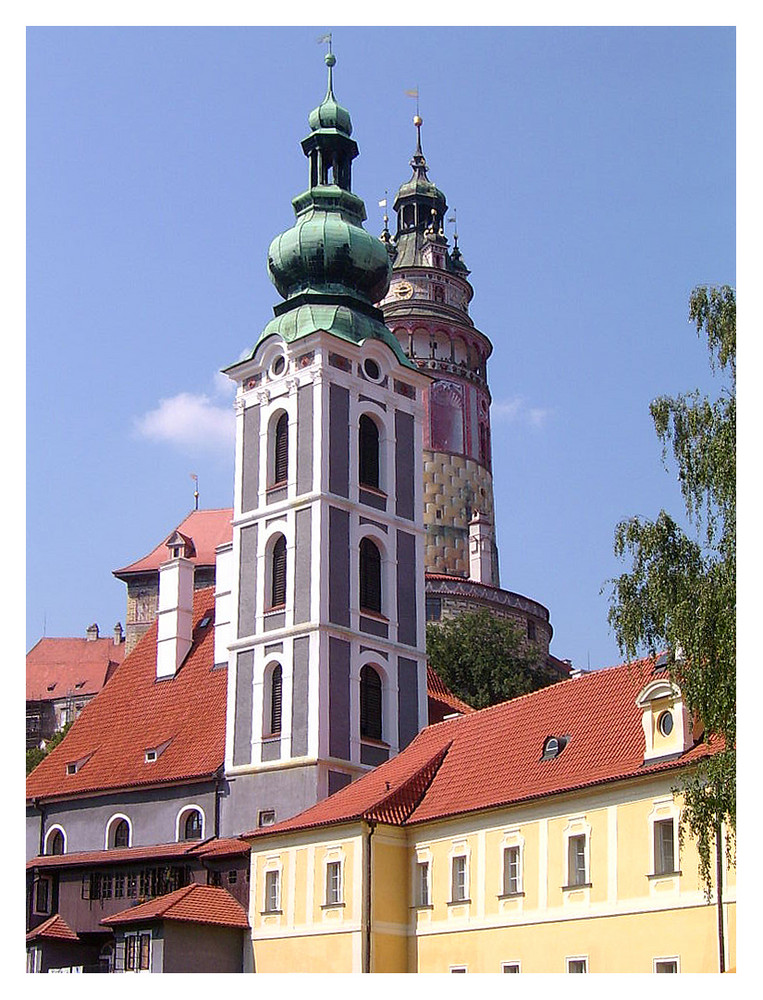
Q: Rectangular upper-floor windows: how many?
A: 7